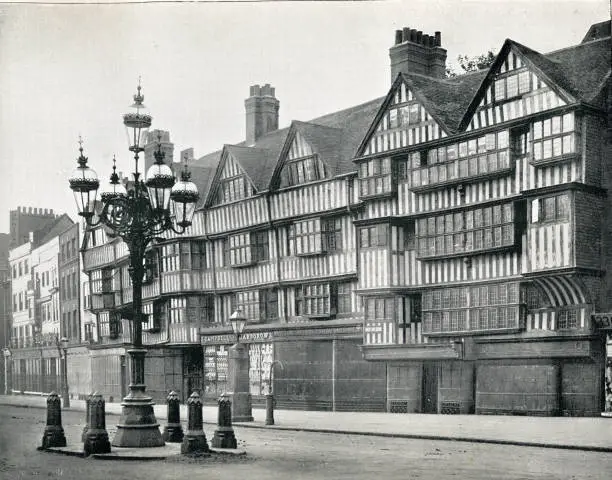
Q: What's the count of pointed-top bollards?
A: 6